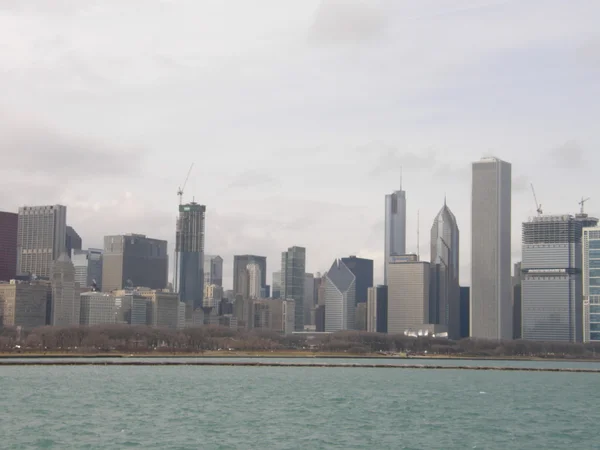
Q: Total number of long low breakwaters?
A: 1